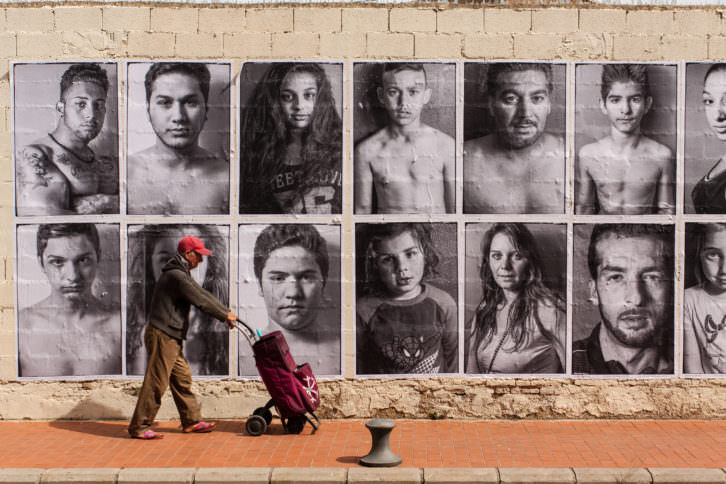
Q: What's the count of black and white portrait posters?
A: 14